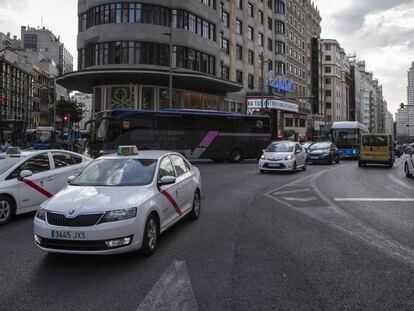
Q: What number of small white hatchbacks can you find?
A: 1